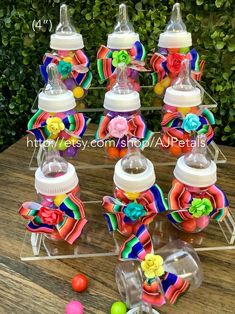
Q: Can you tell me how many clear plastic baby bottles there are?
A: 10